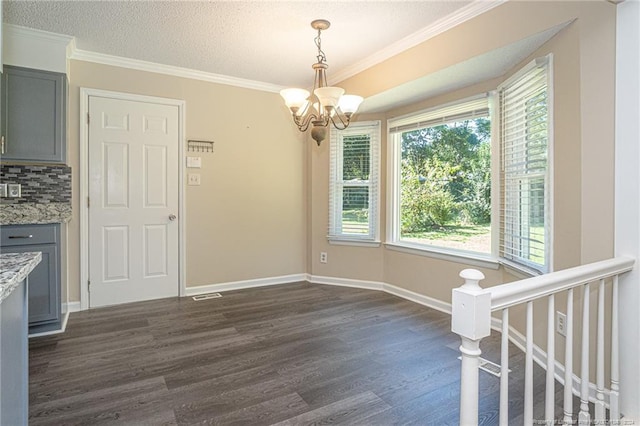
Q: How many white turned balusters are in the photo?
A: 7